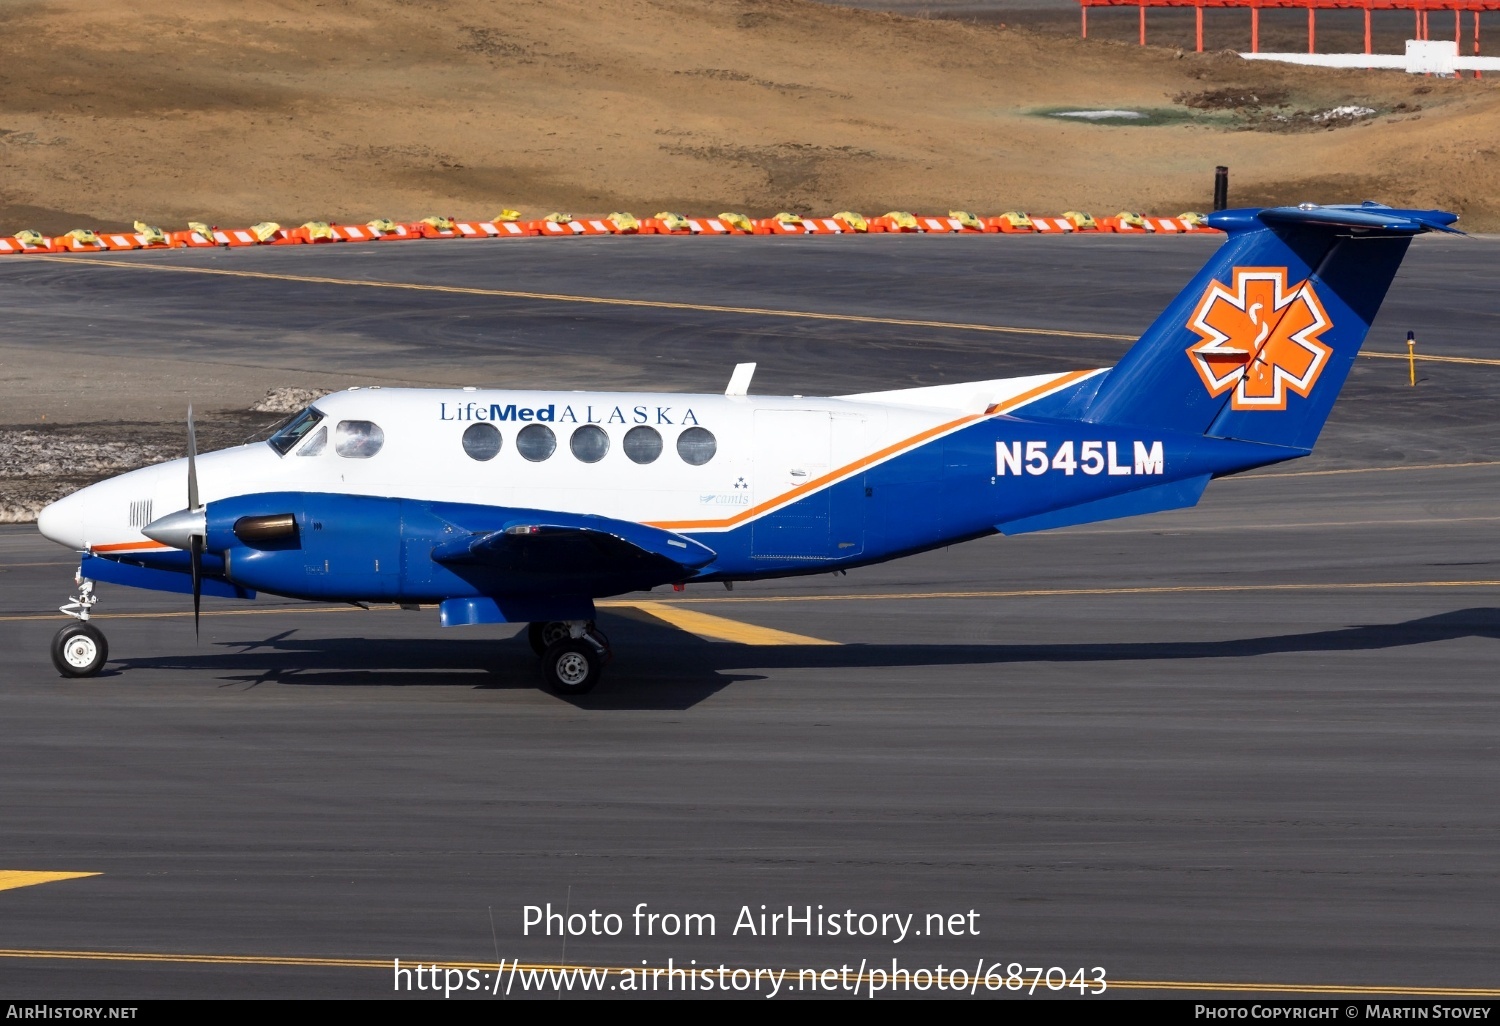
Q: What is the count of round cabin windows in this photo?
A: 5